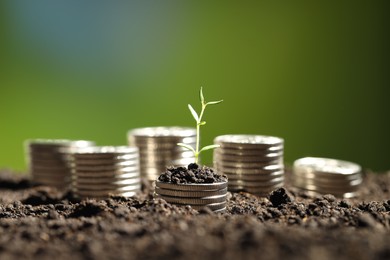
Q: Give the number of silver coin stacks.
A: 6